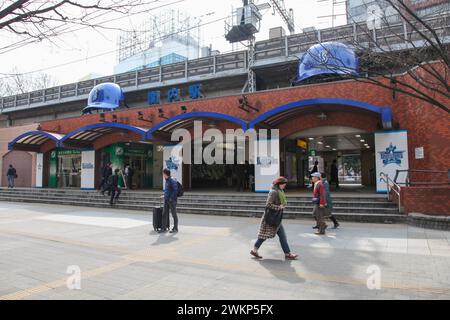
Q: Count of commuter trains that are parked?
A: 0